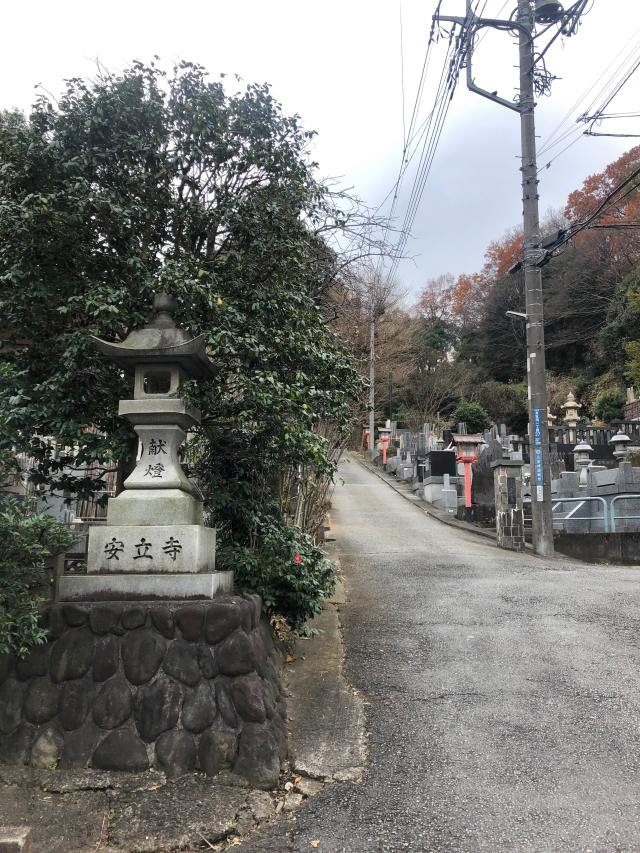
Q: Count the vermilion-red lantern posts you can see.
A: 3